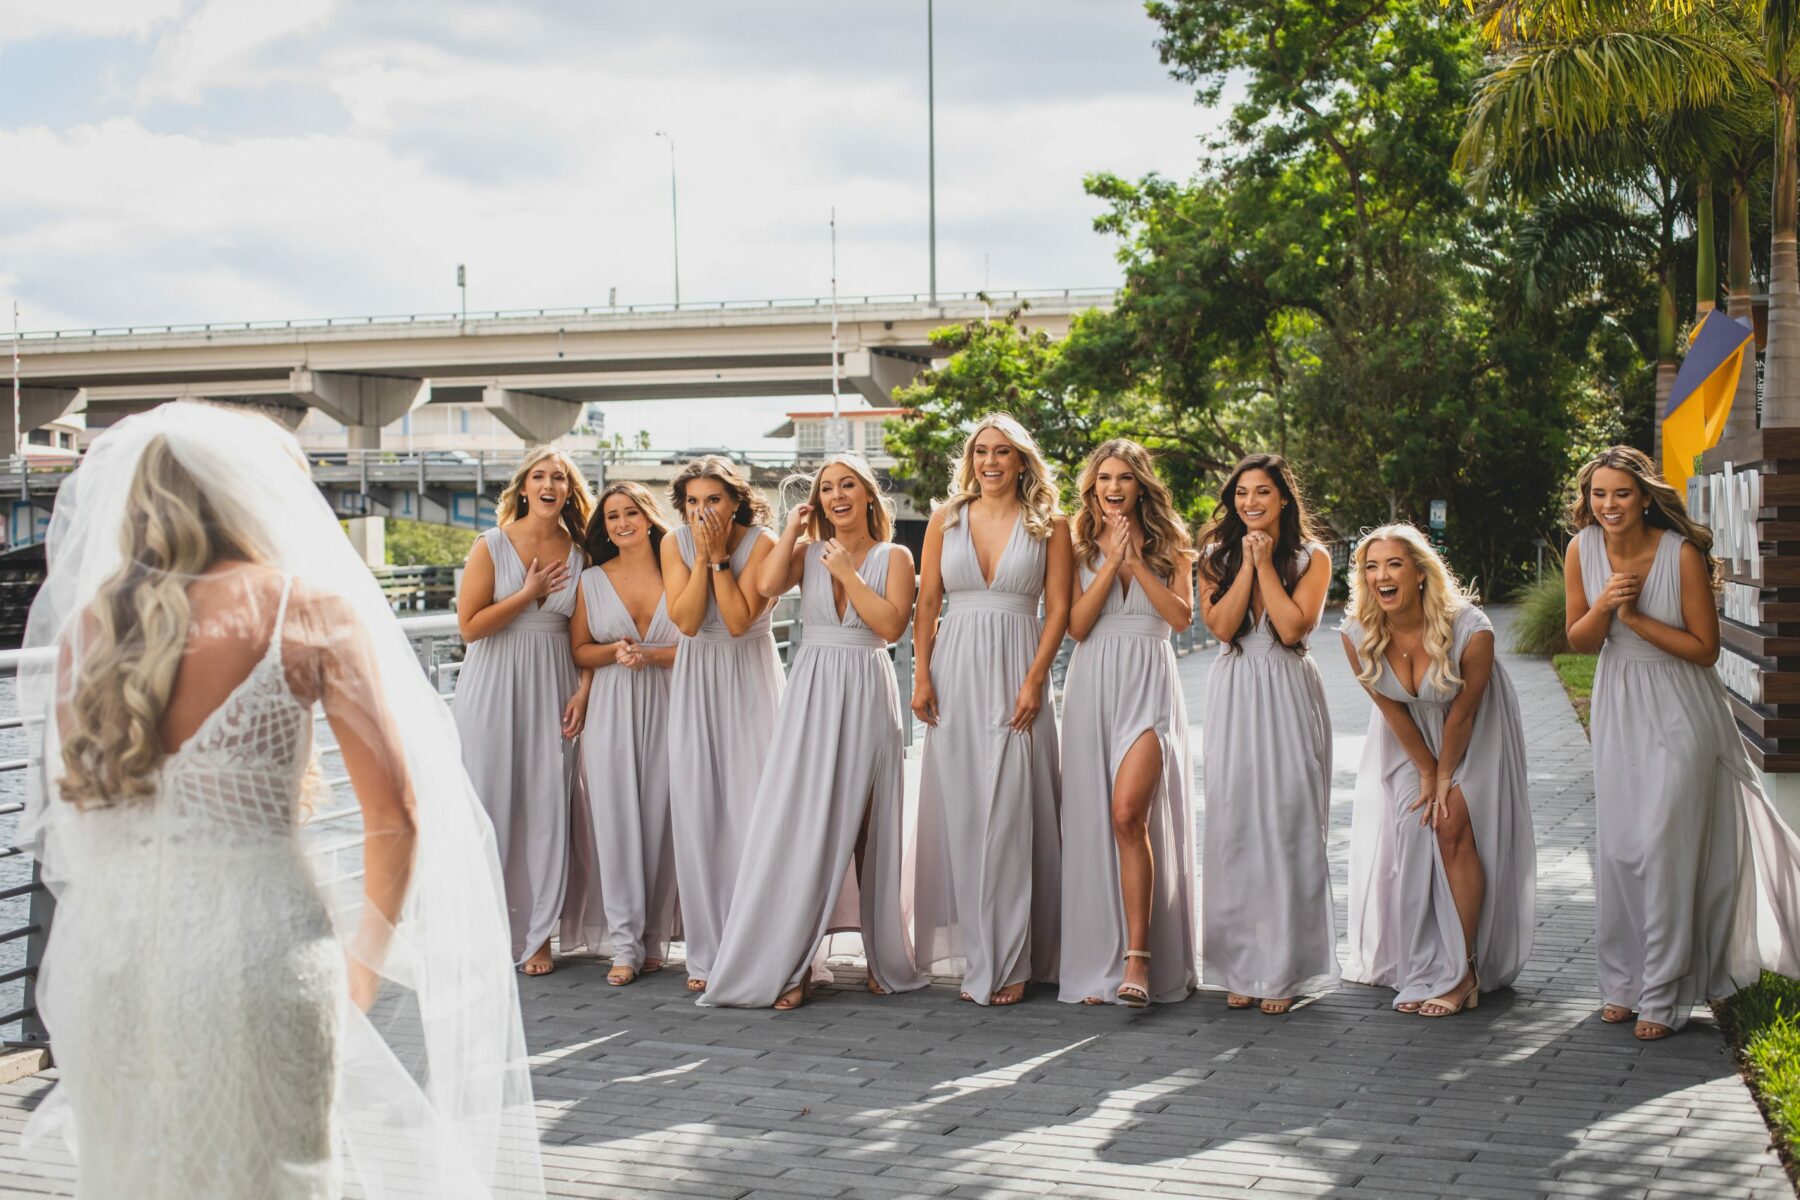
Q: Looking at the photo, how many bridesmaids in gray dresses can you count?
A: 9